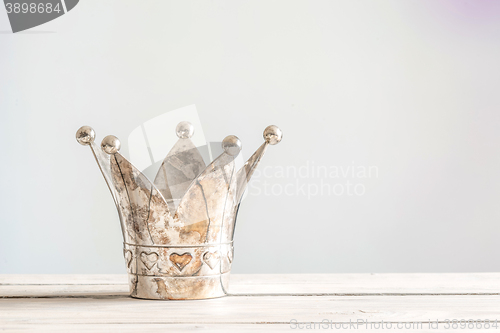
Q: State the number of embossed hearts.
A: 5